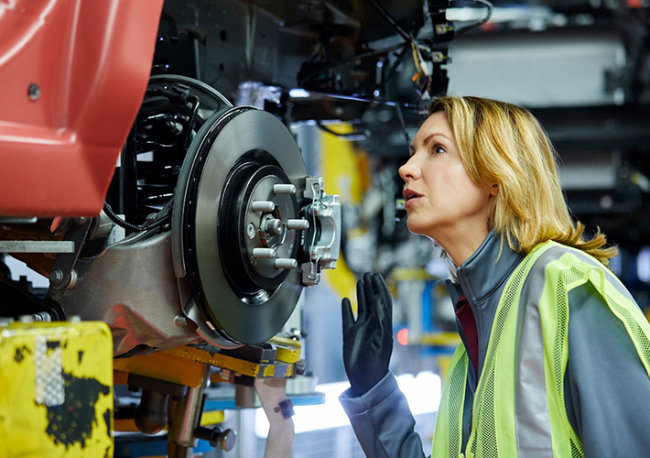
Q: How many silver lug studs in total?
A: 5